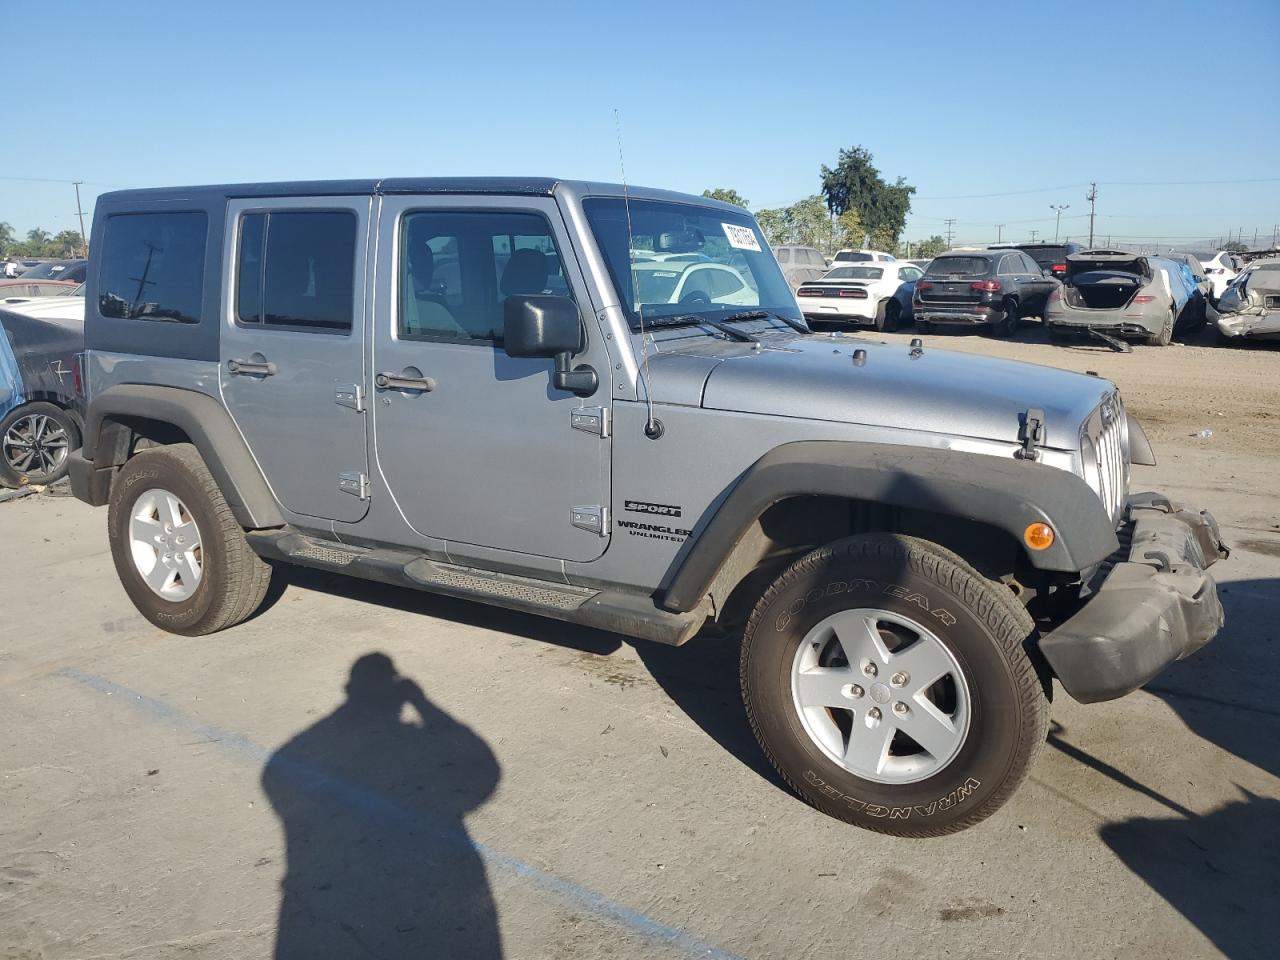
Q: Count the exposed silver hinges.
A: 4